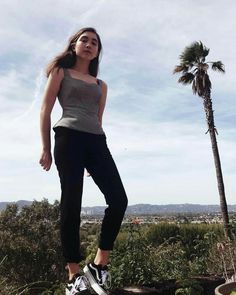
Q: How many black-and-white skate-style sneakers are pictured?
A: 2